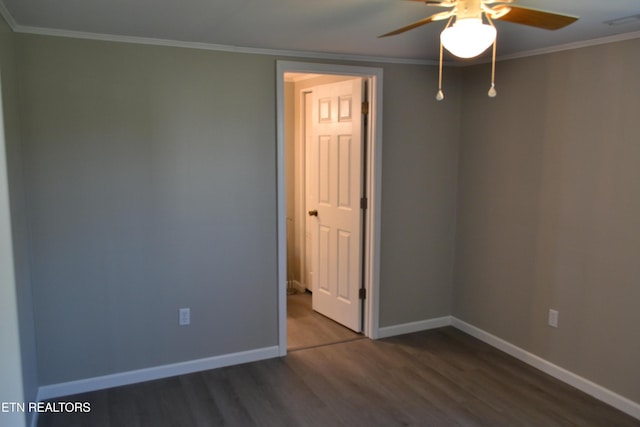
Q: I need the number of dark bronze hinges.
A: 3